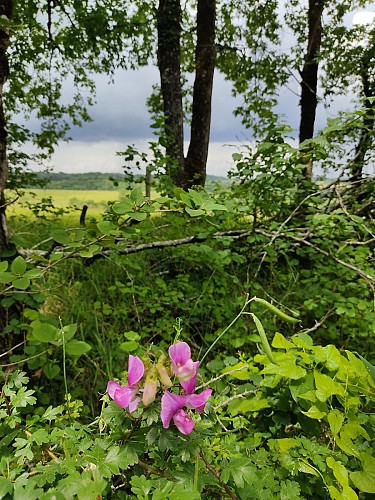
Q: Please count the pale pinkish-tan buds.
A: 2